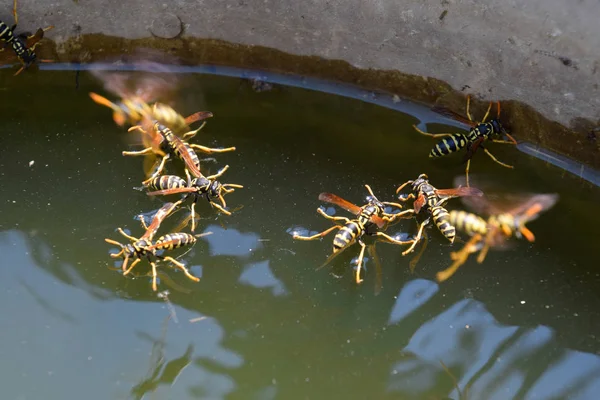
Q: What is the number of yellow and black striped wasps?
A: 9